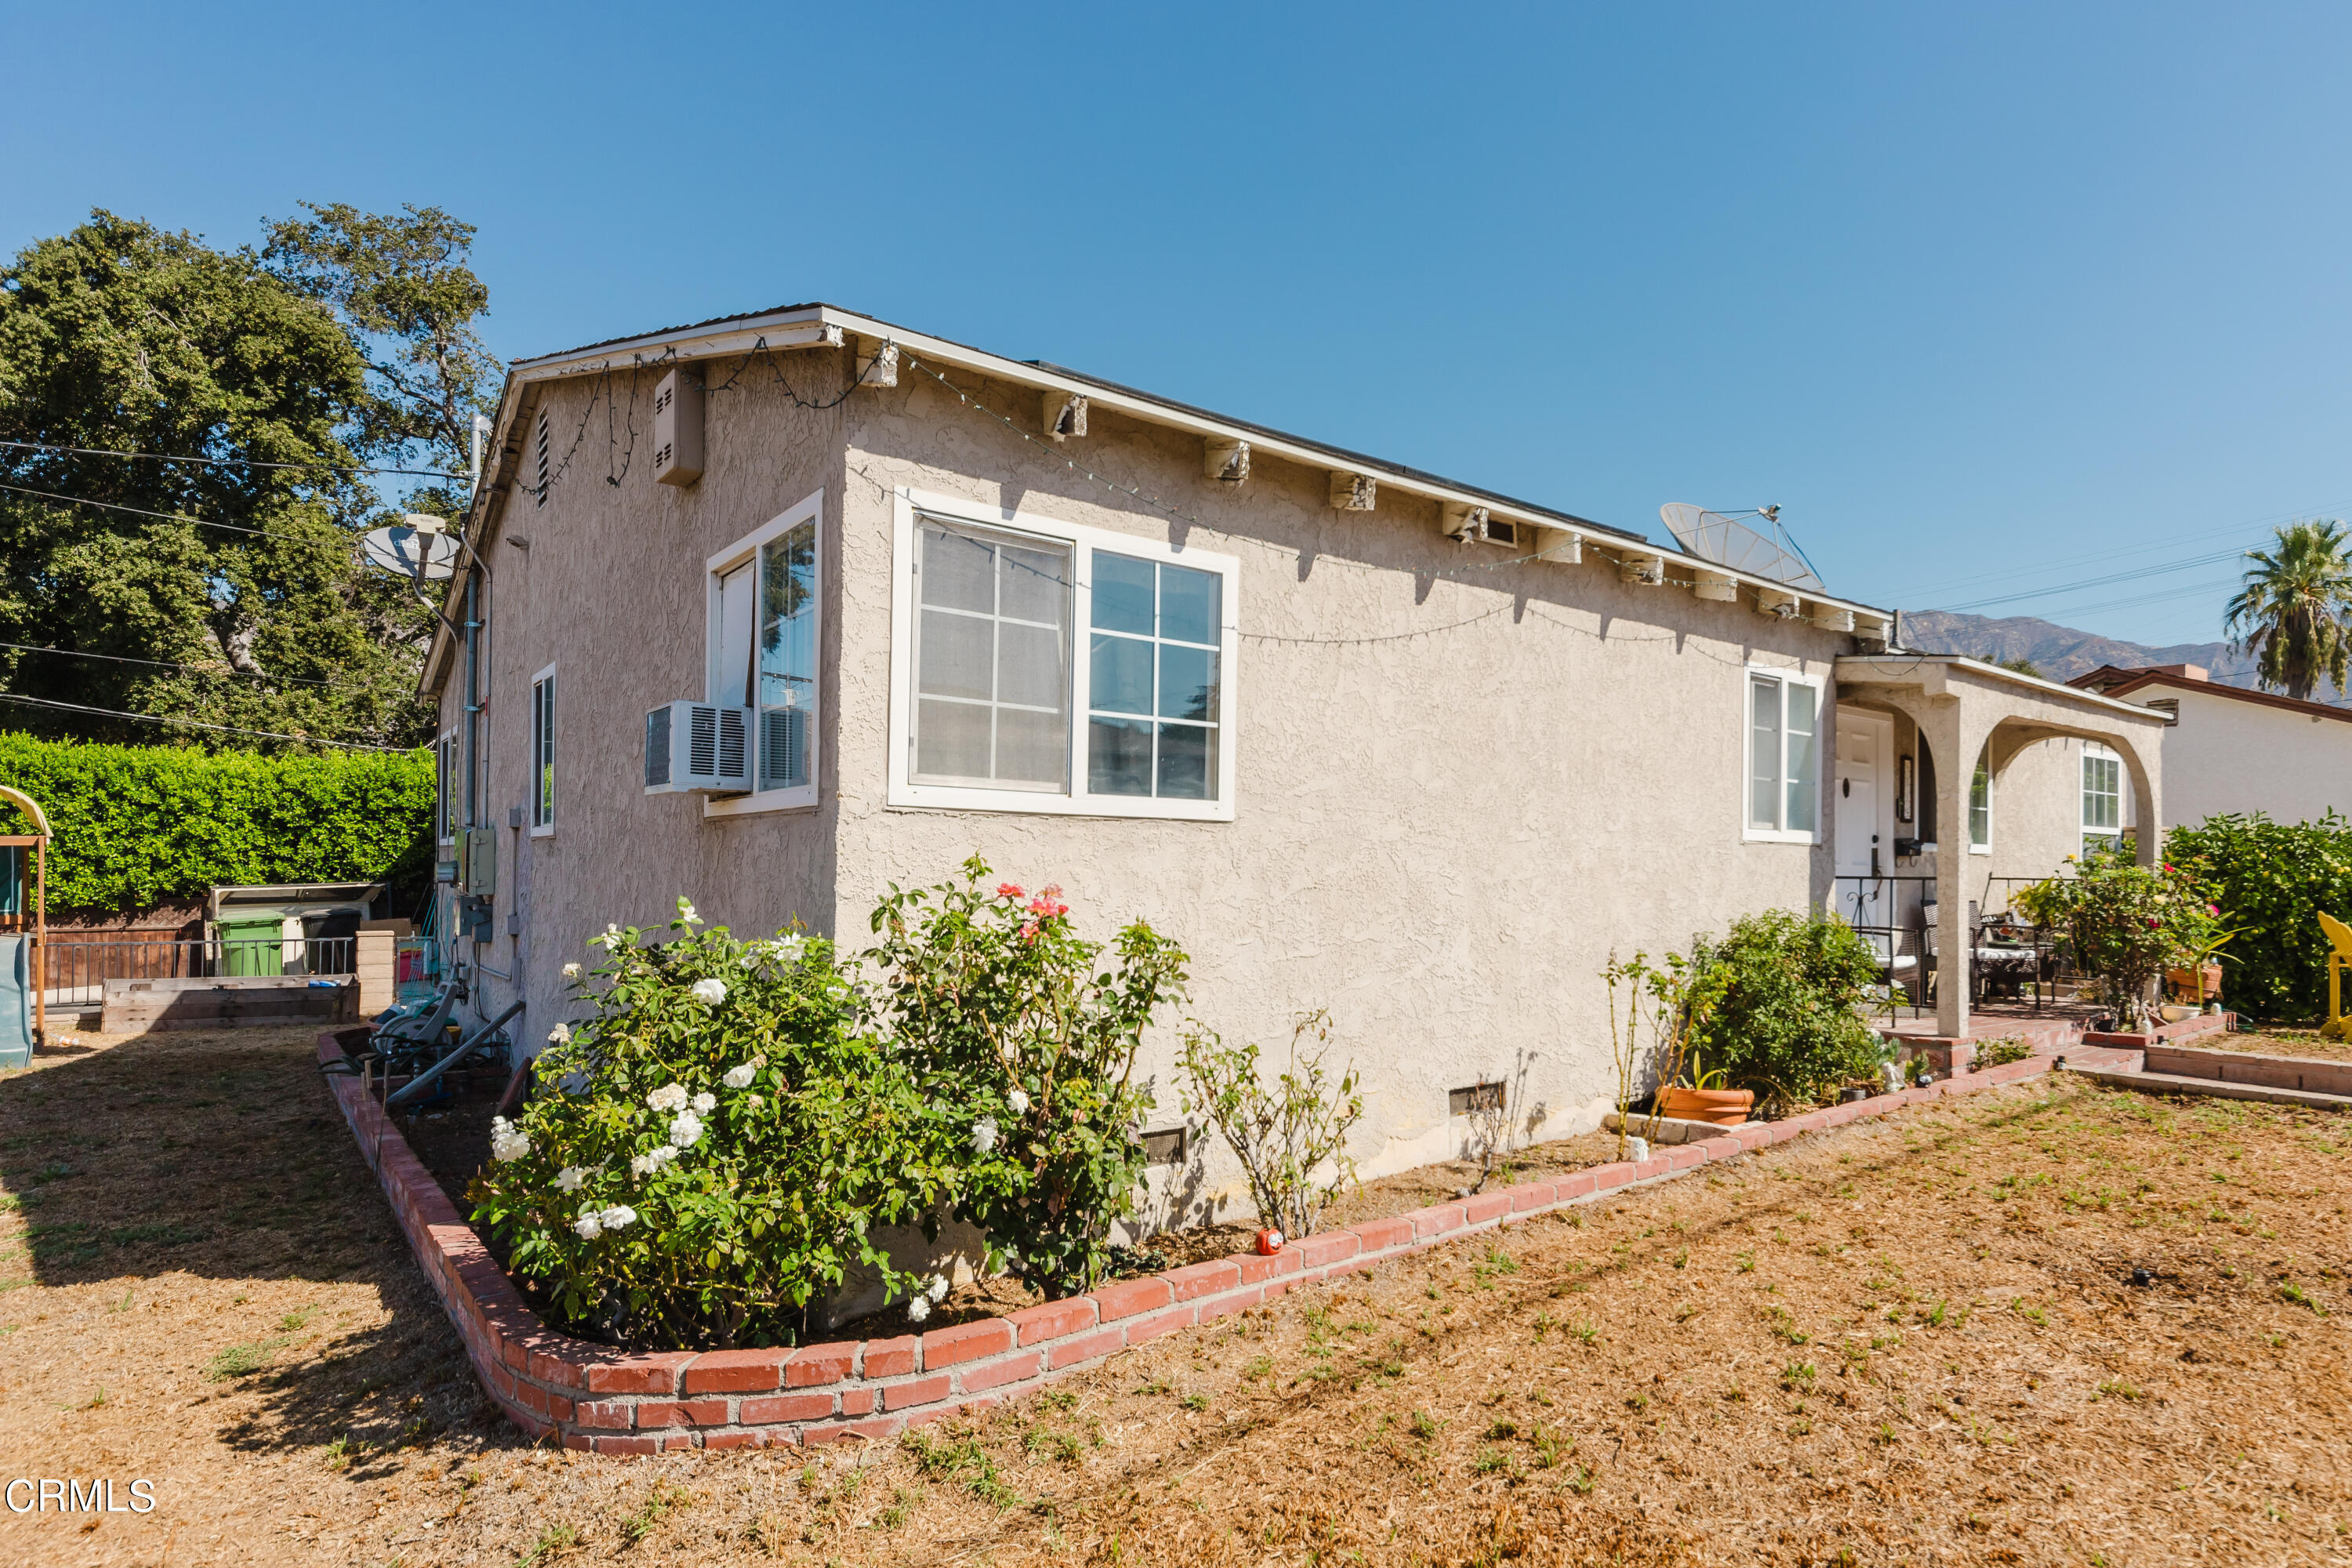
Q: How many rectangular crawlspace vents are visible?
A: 2